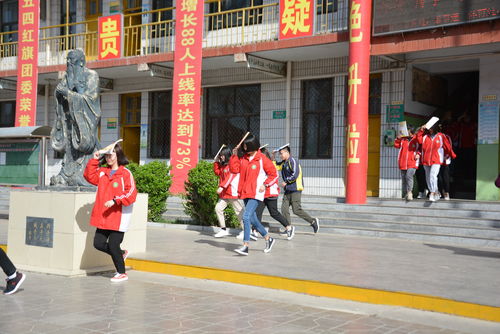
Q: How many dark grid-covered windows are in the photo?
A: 3